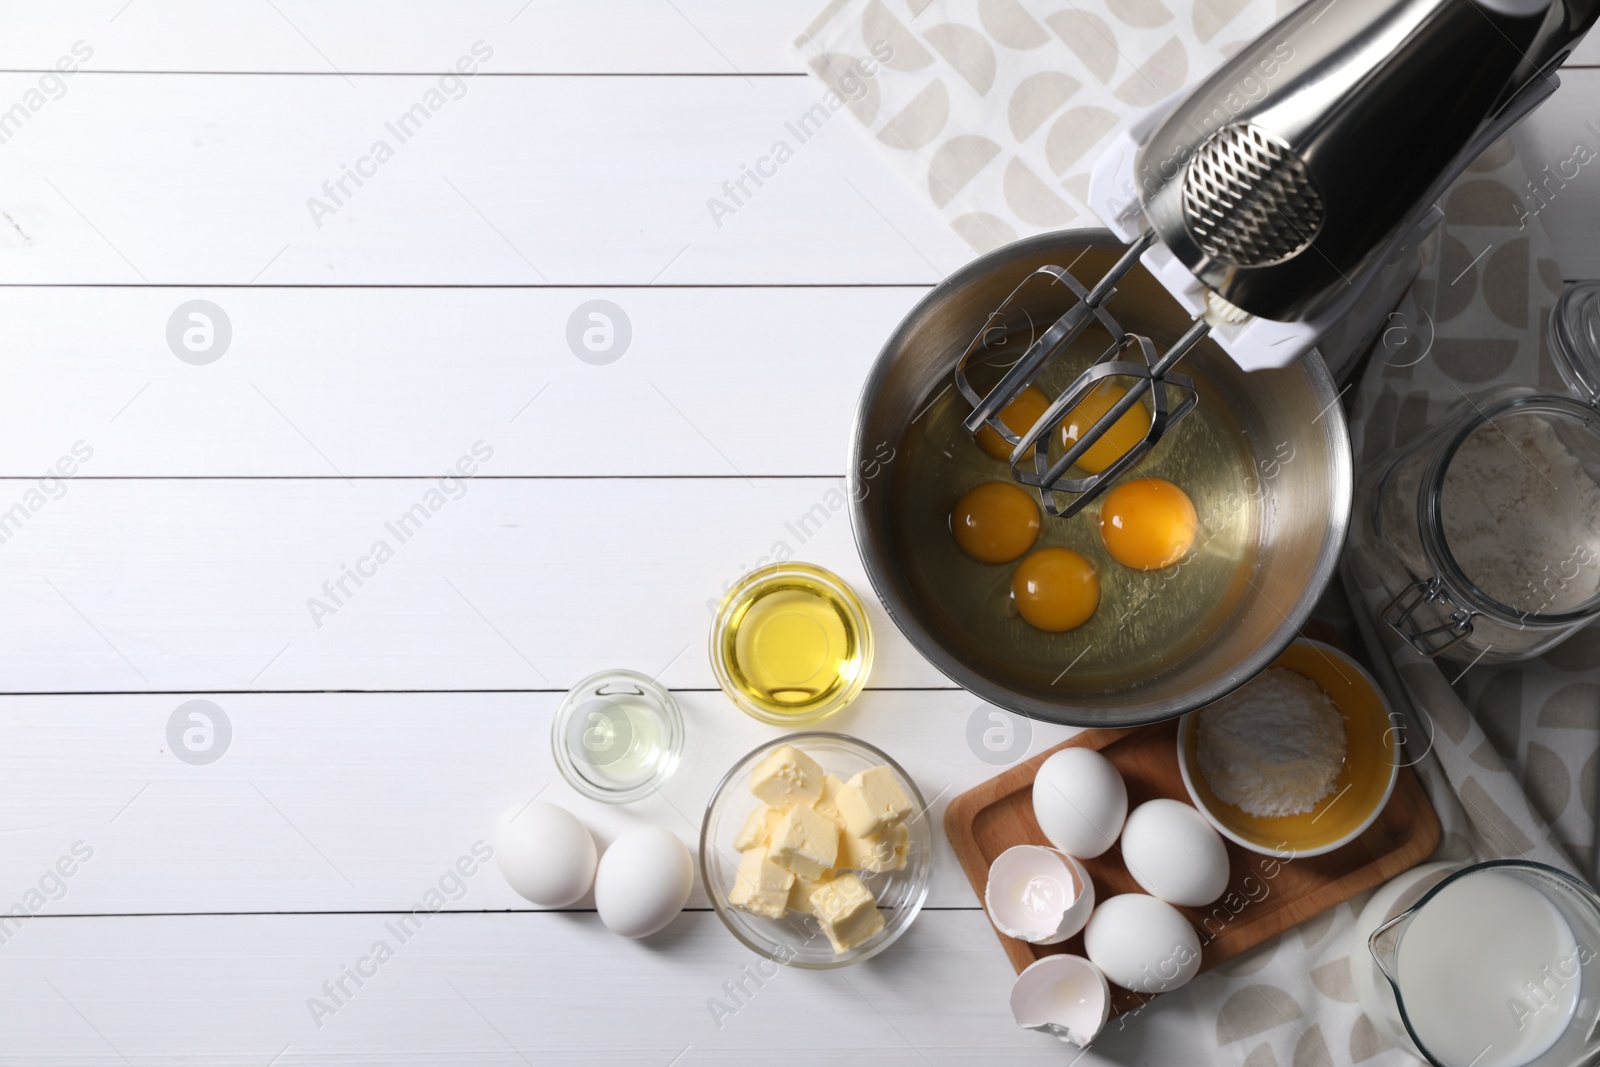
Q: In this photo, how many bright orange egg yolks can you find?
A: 5